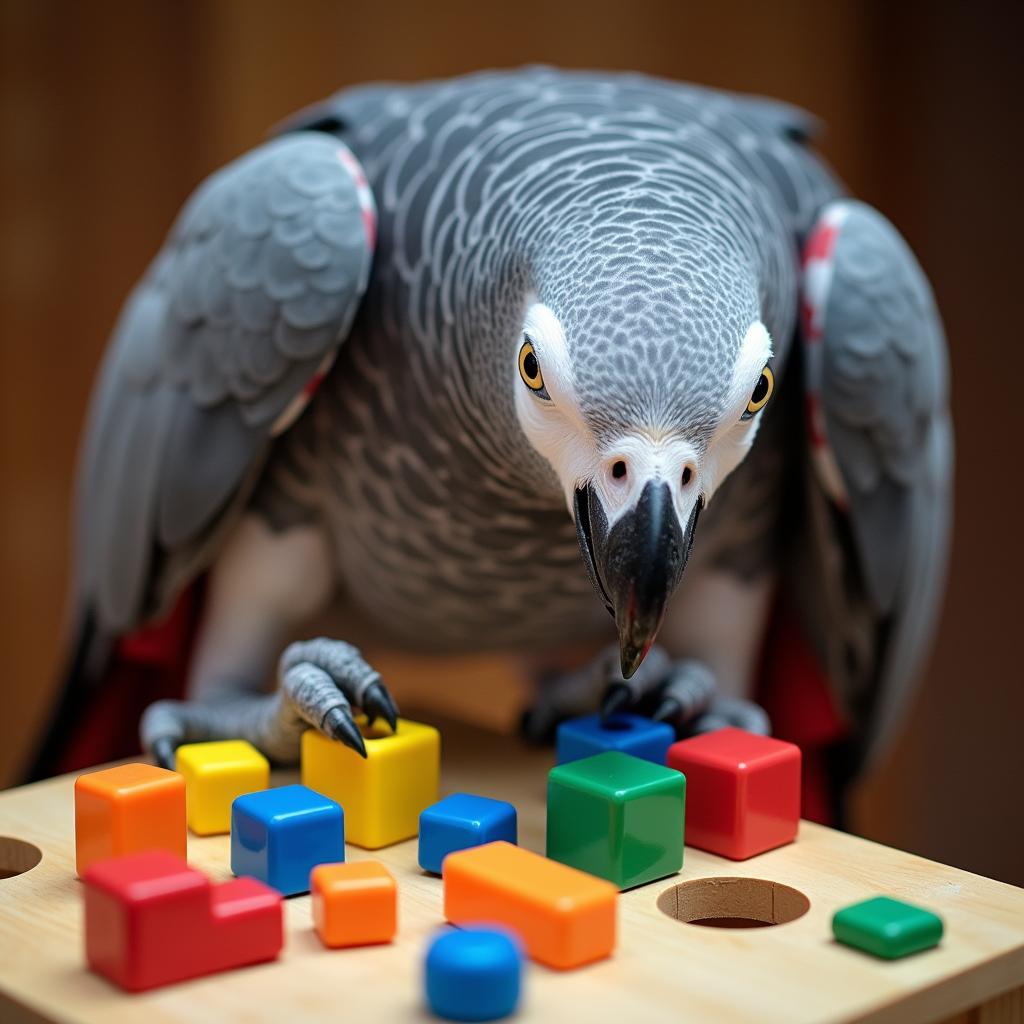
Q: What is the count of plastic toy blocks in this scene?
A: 13